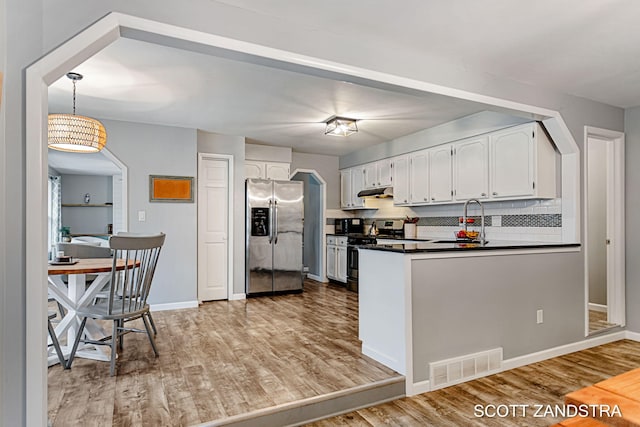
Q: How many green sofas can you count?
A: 0